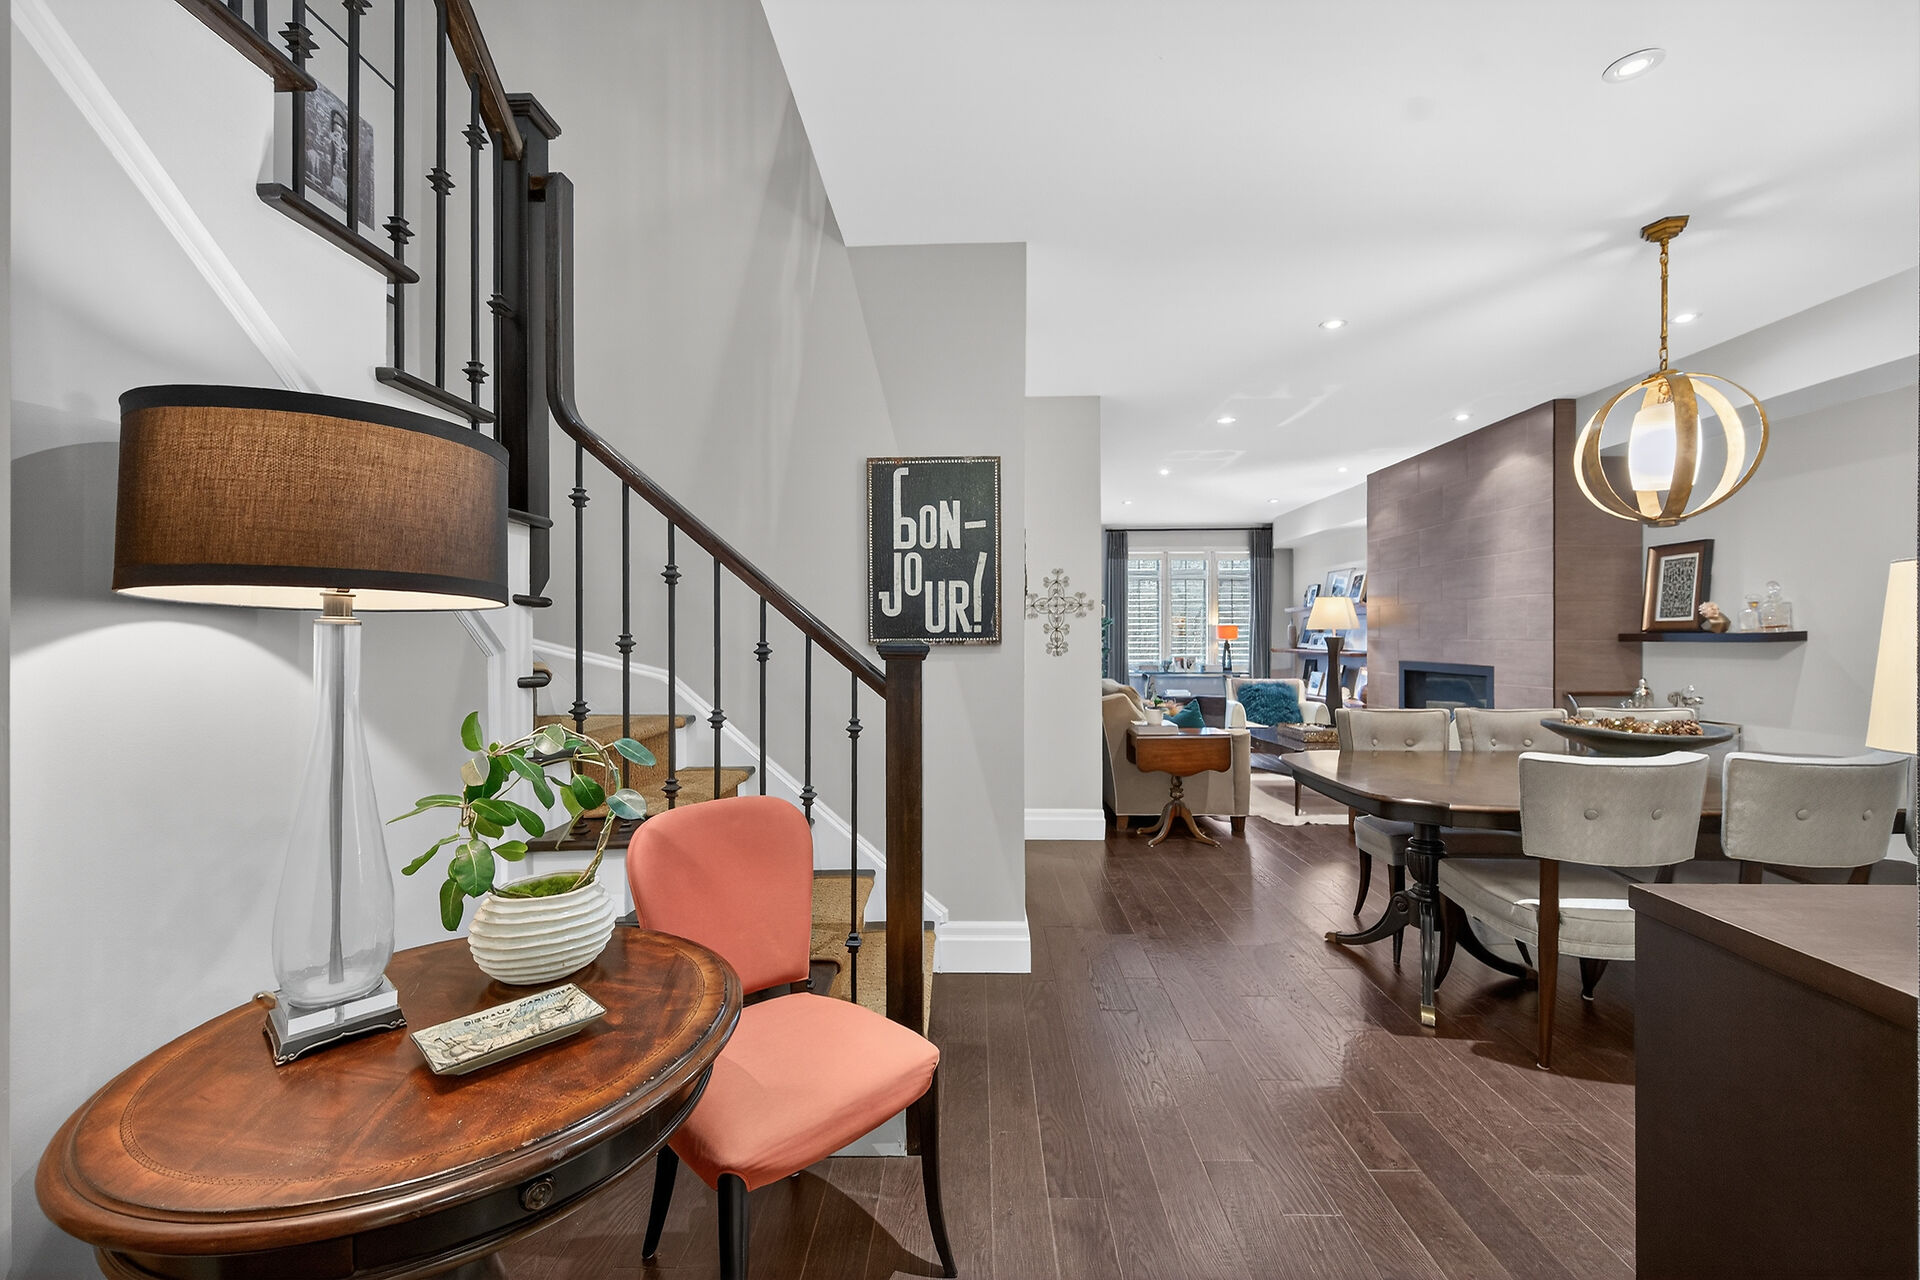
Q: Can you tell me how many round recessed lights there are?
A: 9